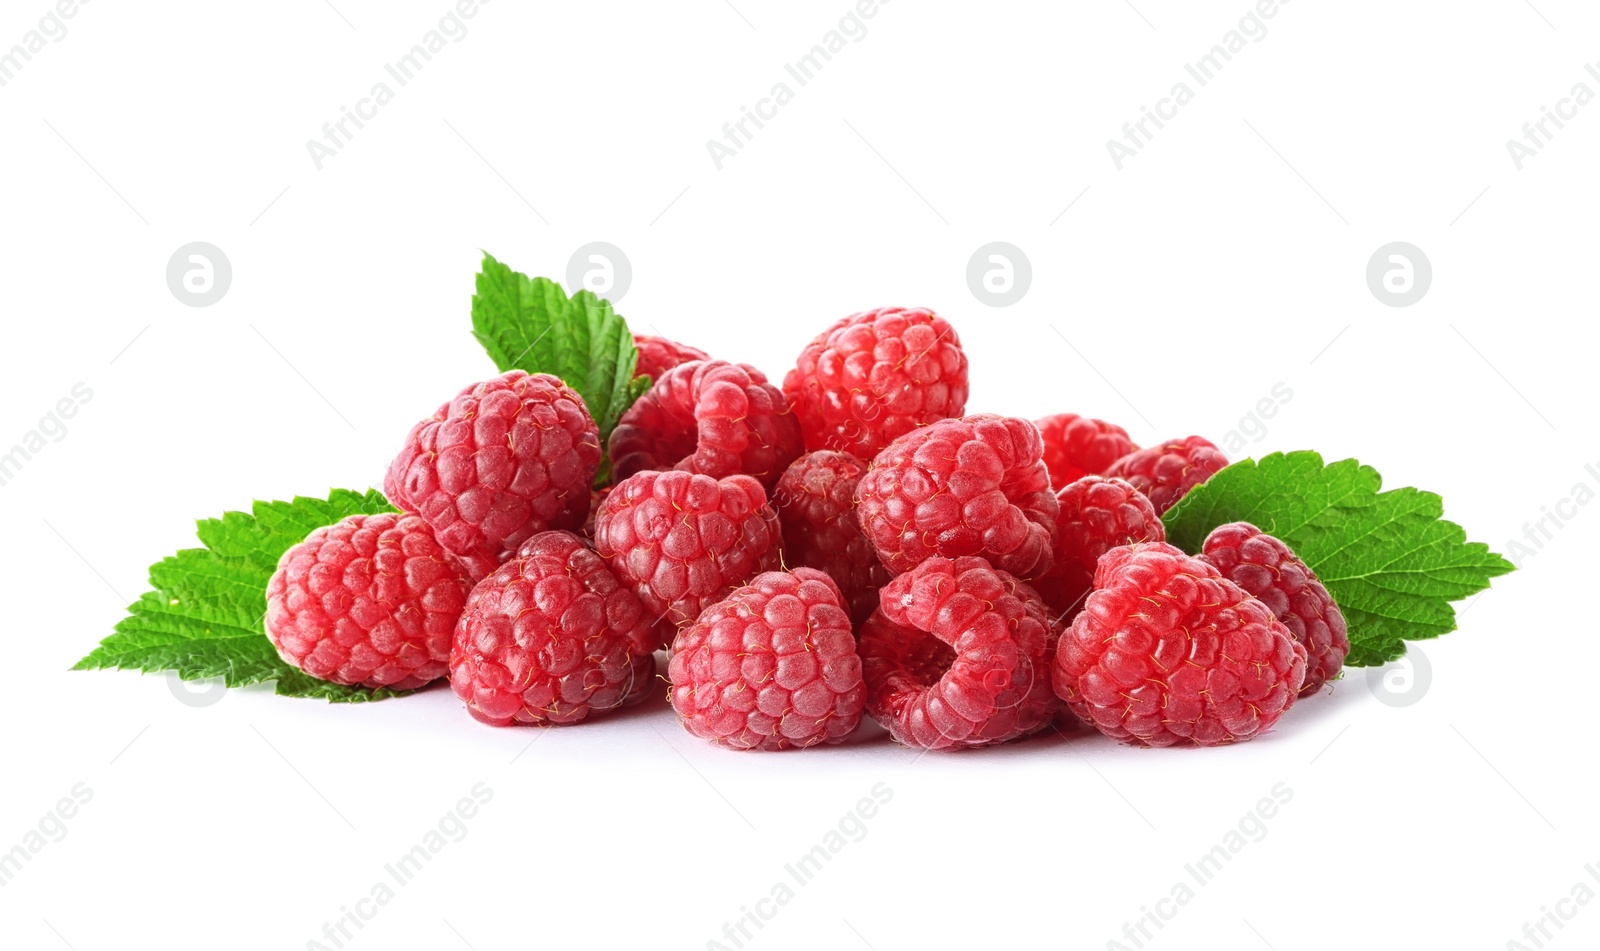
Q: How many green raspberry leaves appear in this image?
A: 3